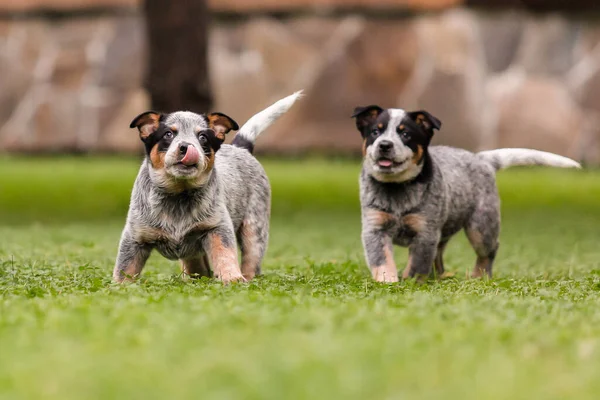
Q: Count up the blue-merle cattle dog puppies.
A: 2